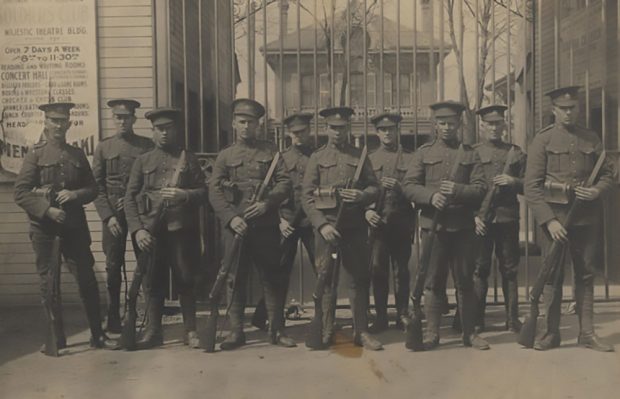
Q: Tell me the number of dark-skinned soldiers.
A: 0